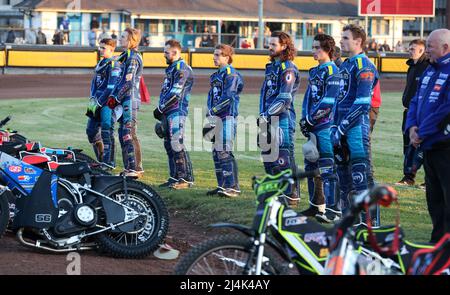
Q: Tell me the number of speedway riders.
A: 7